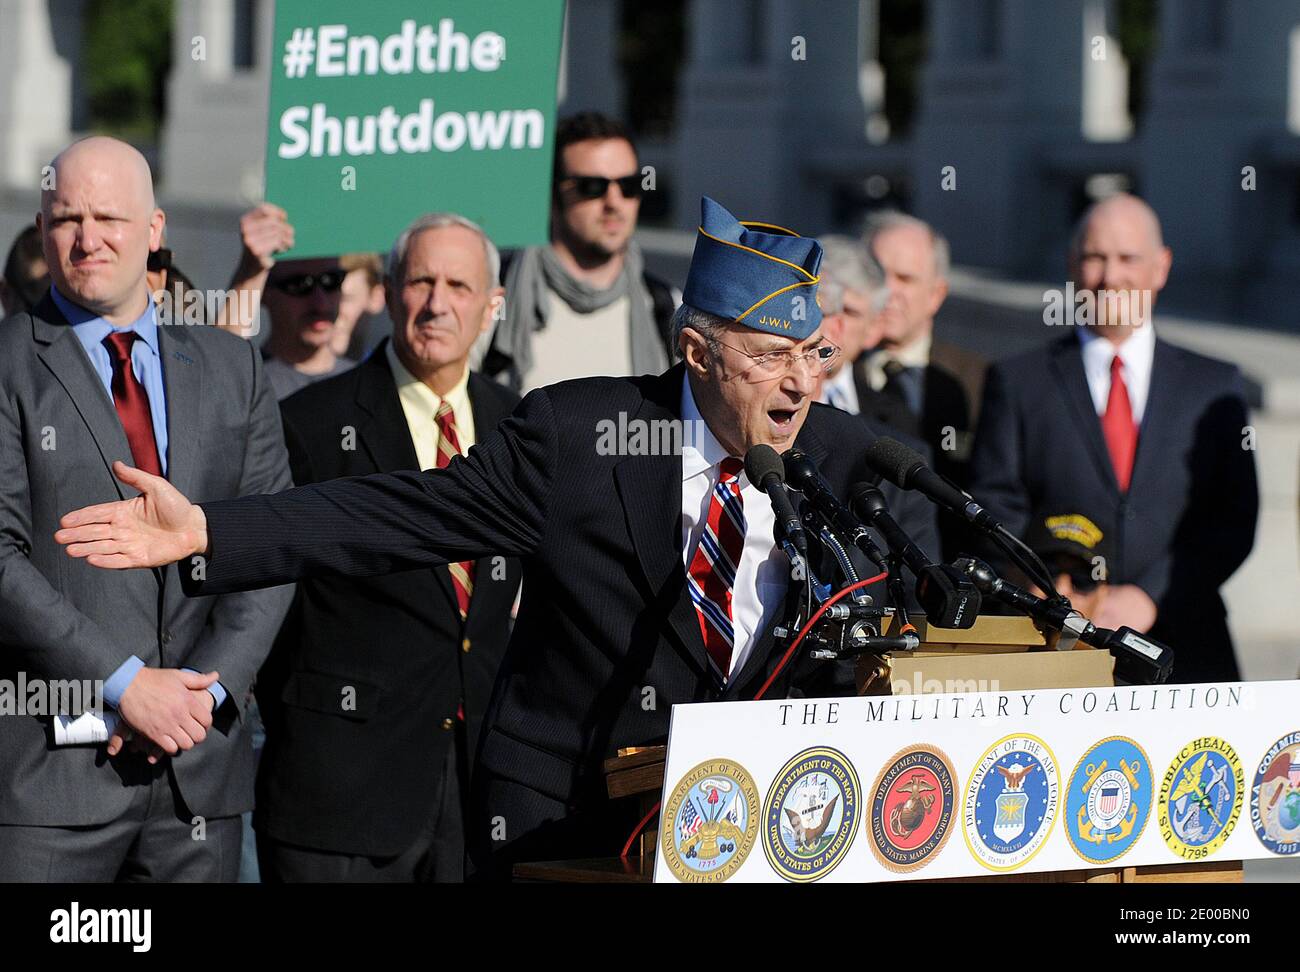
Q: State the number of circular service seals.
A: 7